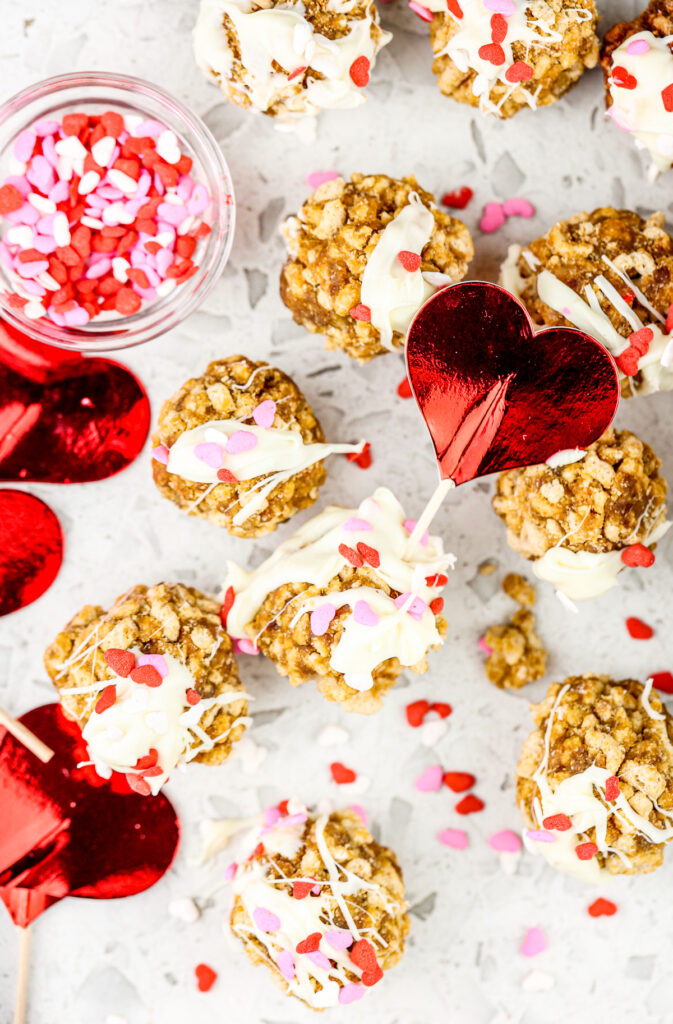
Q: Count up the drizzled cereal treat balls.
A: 11